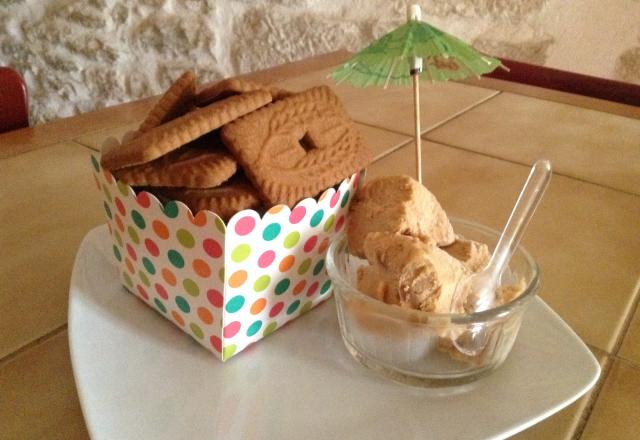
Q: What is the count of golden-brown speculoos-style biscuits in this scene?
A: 6